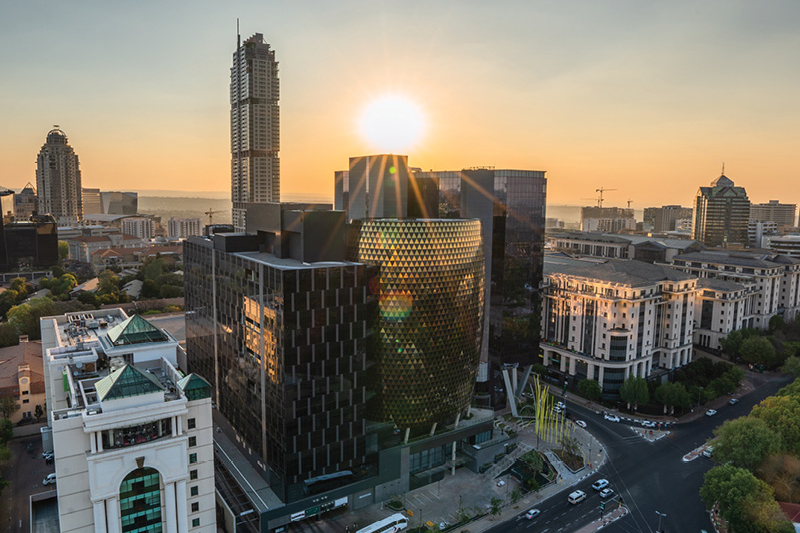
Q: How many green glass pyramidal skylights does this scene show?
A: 3